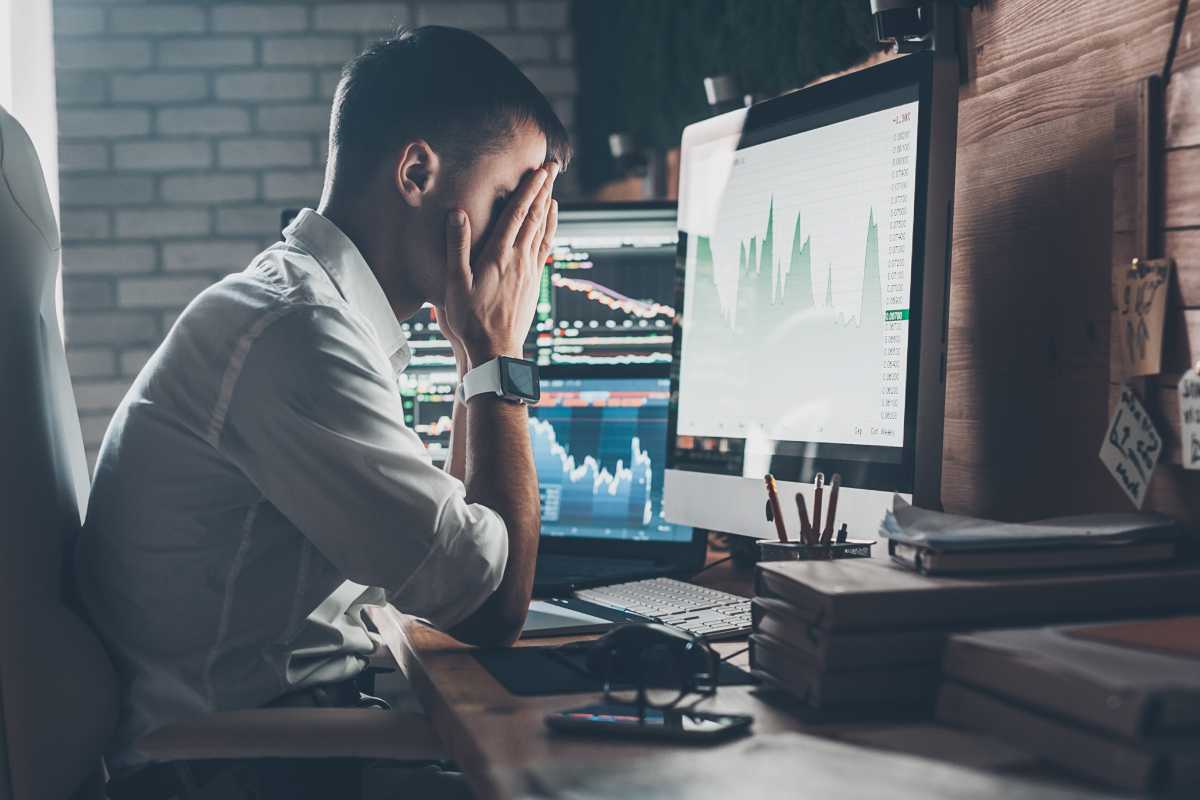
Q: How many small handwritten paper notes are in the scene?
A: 3